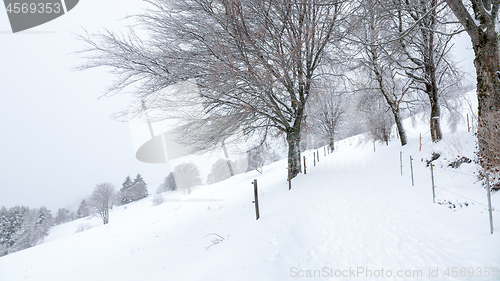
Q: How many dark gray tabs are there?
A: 1